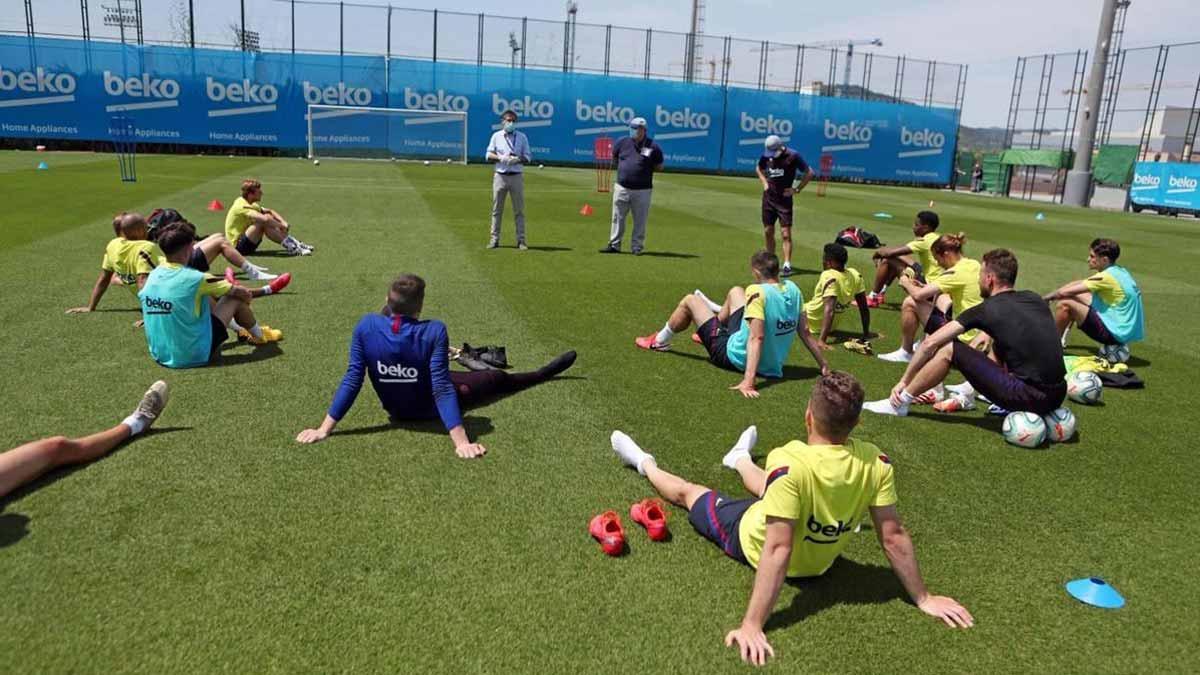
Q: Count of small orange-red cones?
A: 2